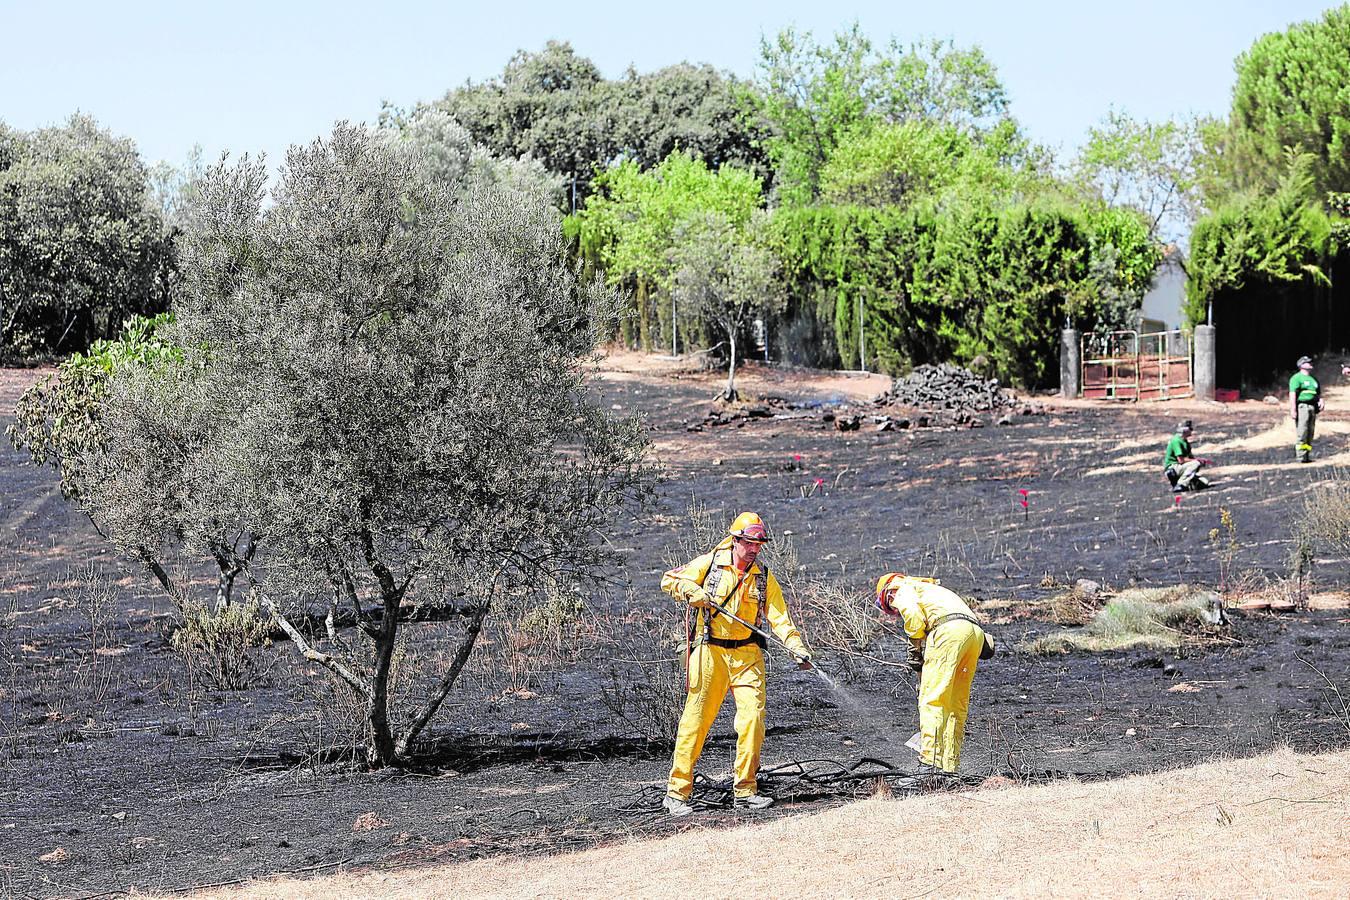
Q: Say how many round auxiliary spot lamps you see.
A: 0